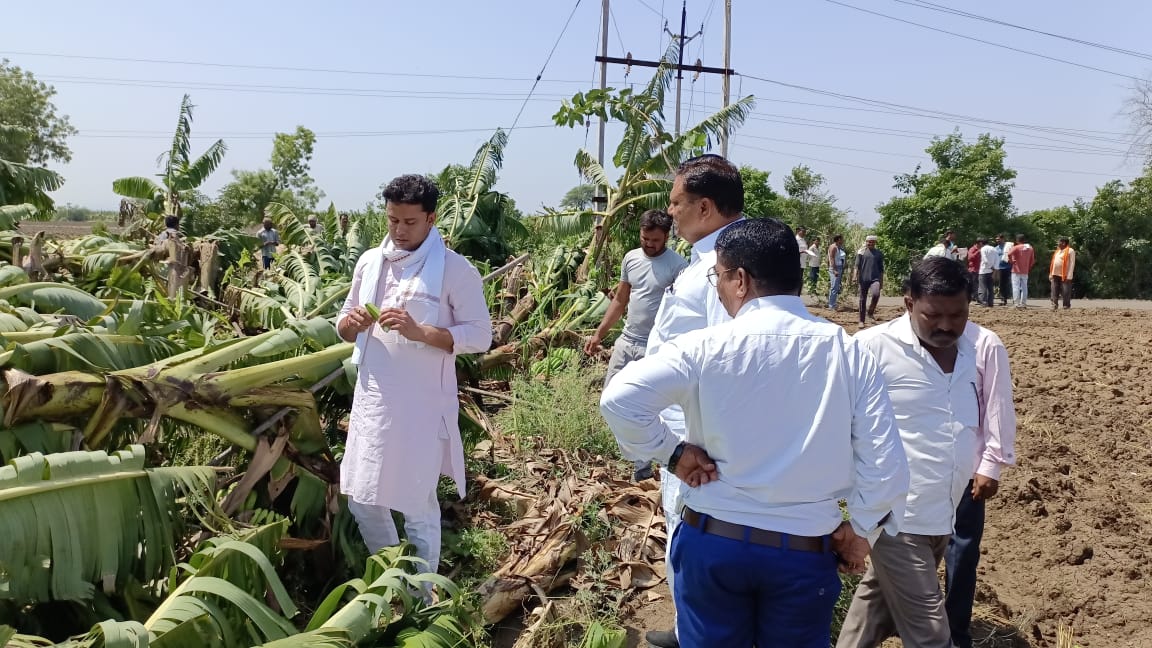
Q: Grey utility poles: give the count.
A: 3